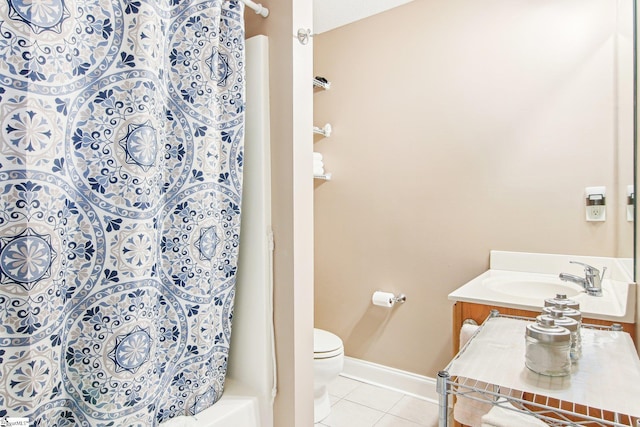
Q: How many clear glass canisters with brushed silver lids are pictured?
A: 4